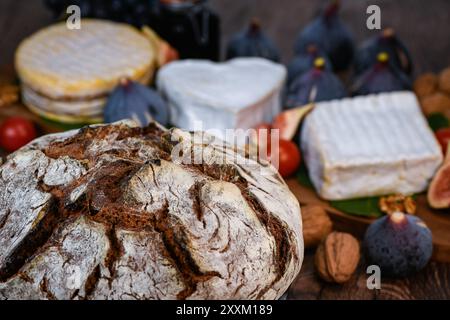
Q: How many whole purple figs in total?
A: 8